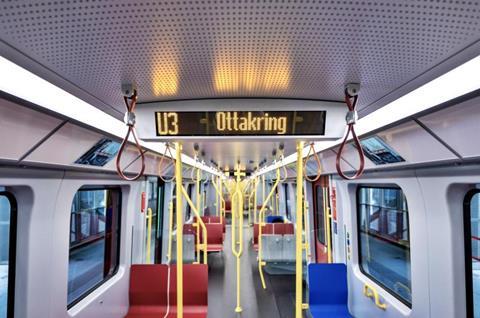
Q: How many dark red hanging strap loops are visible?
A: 2